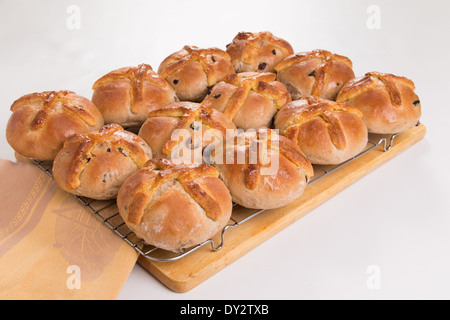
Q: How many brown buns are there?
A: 12